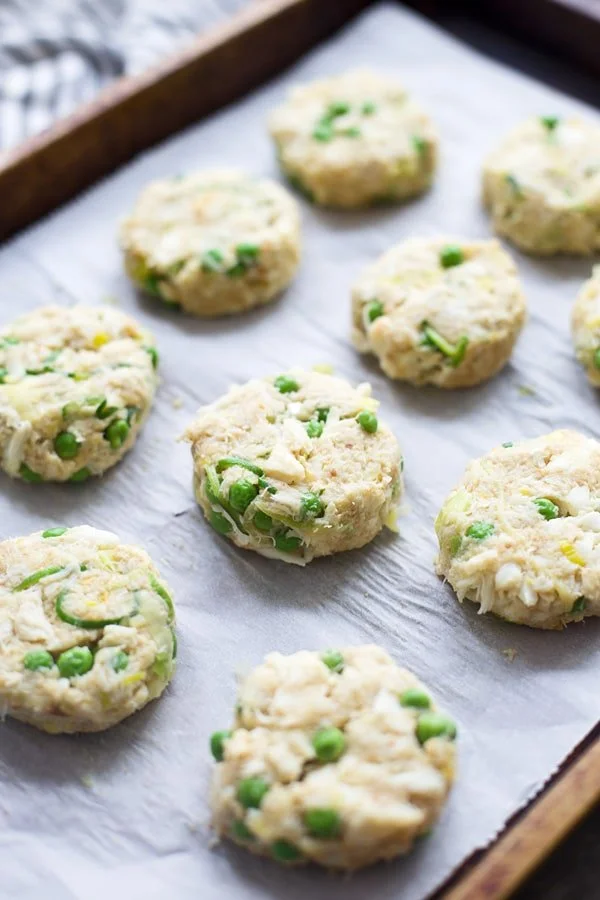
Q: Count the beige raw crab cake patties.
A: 10